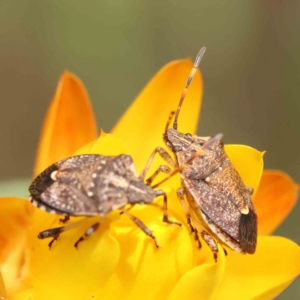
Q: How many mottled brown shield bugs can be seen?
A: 2